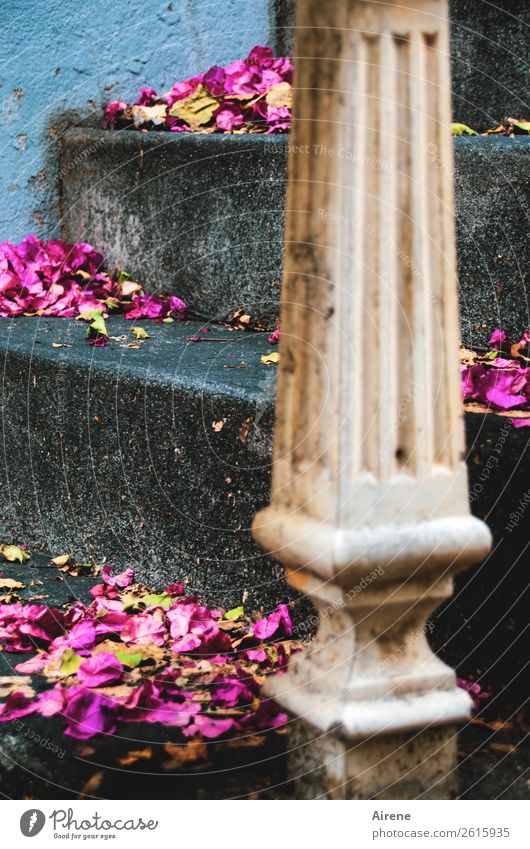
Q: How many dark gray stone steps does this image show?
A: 4